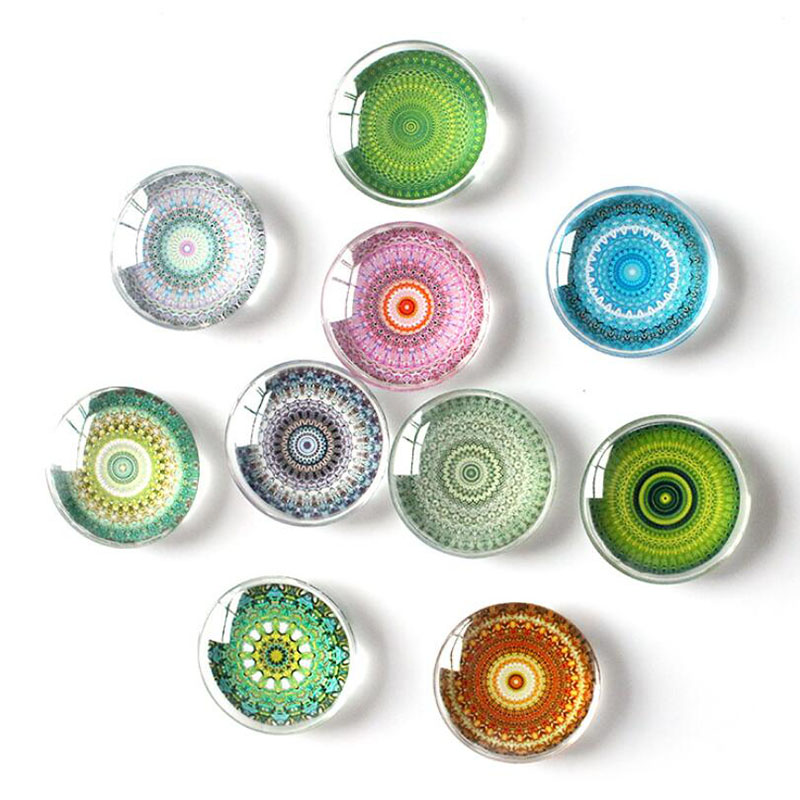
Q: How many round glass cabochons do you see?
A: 10